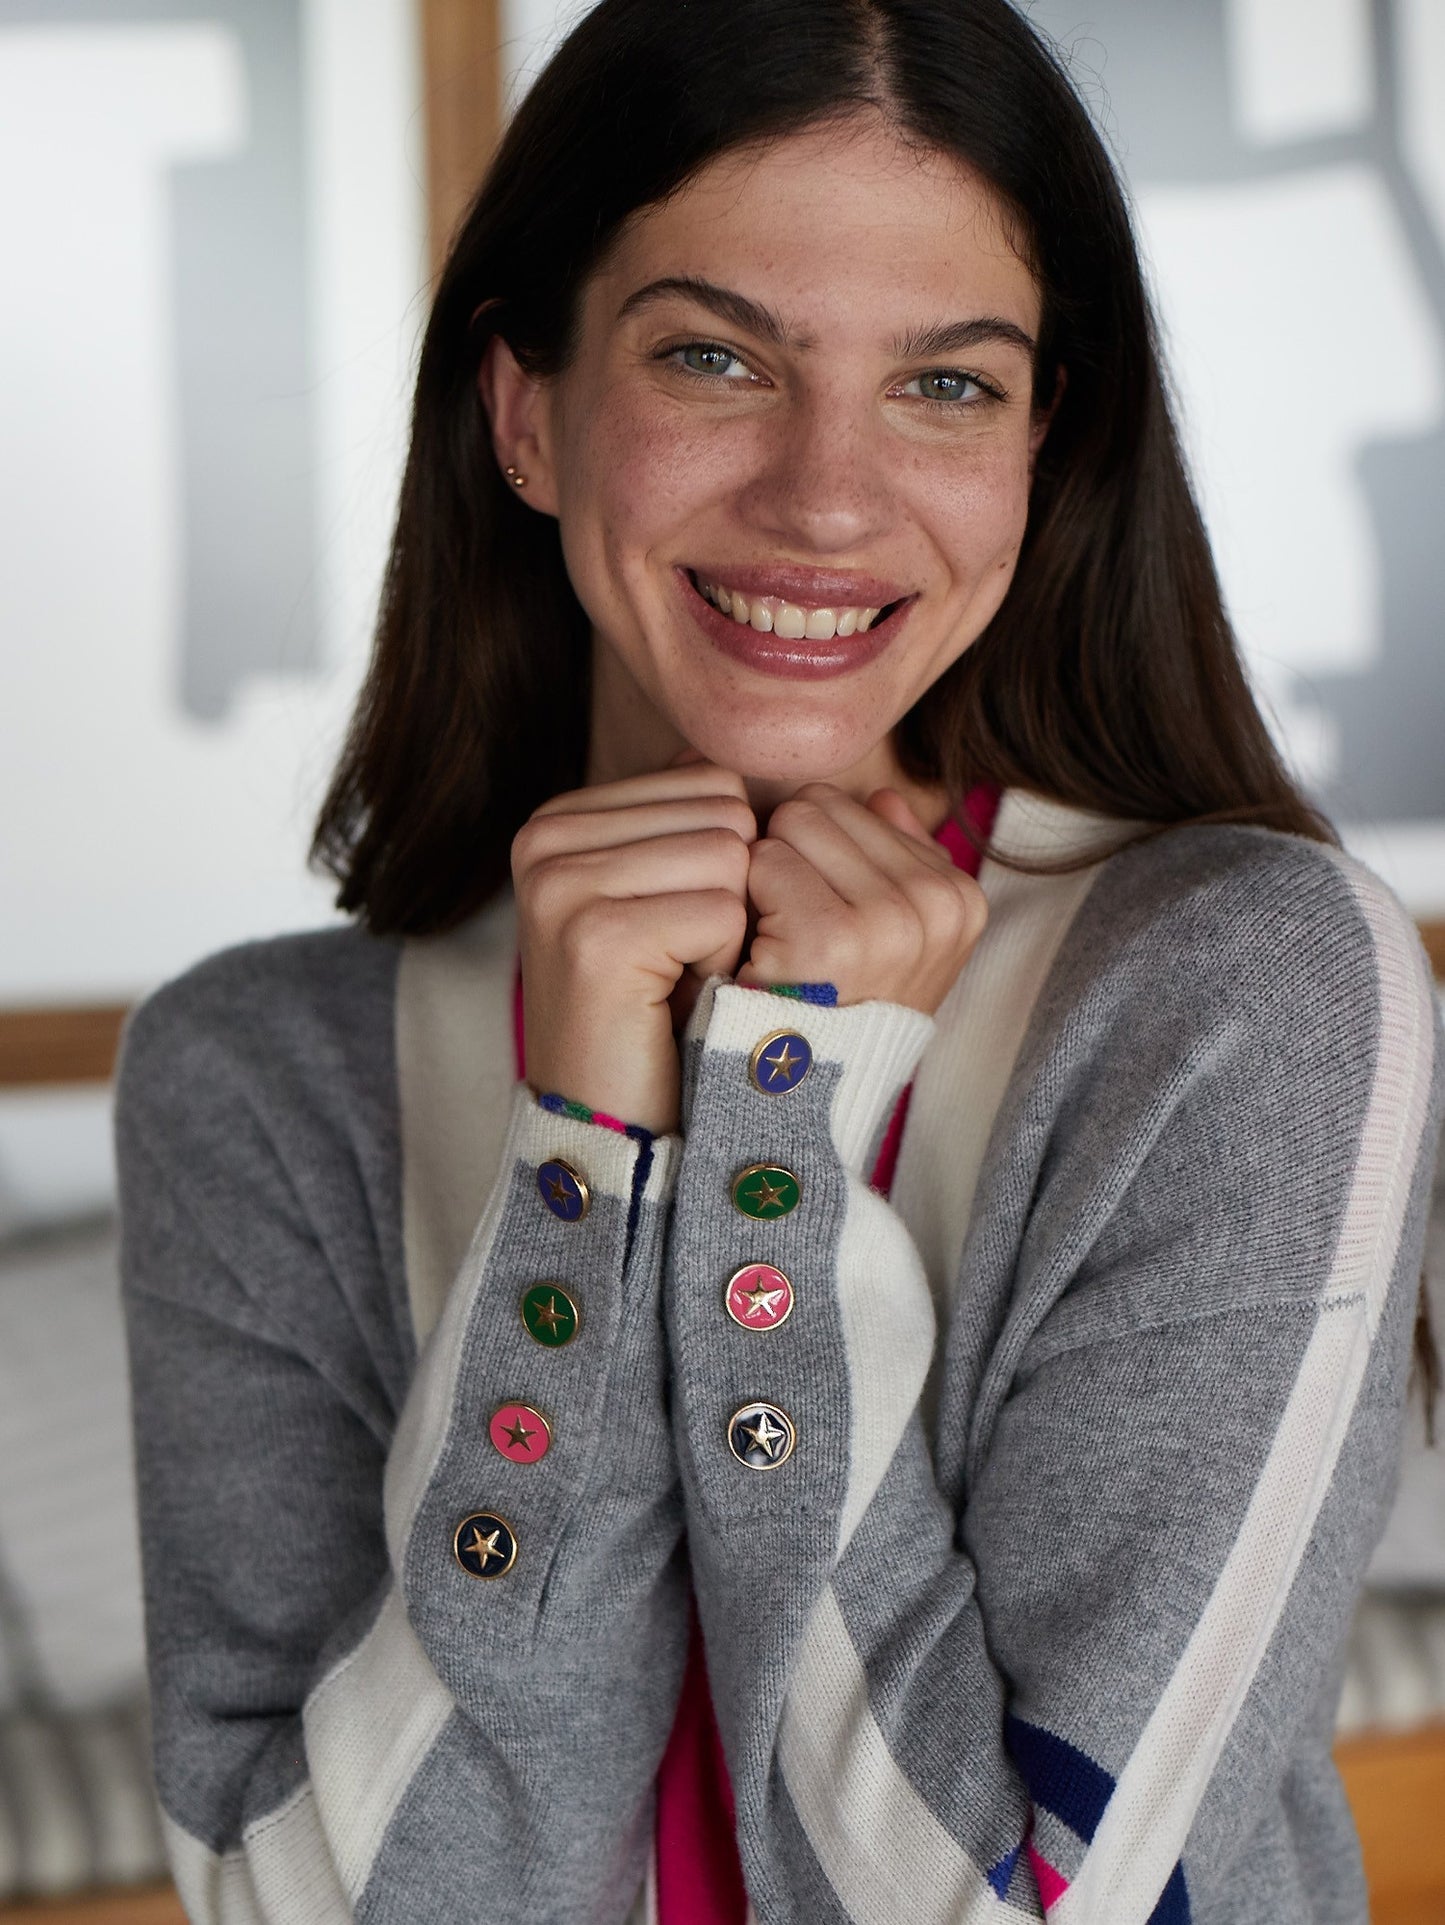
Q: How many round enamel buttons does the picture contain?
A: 8